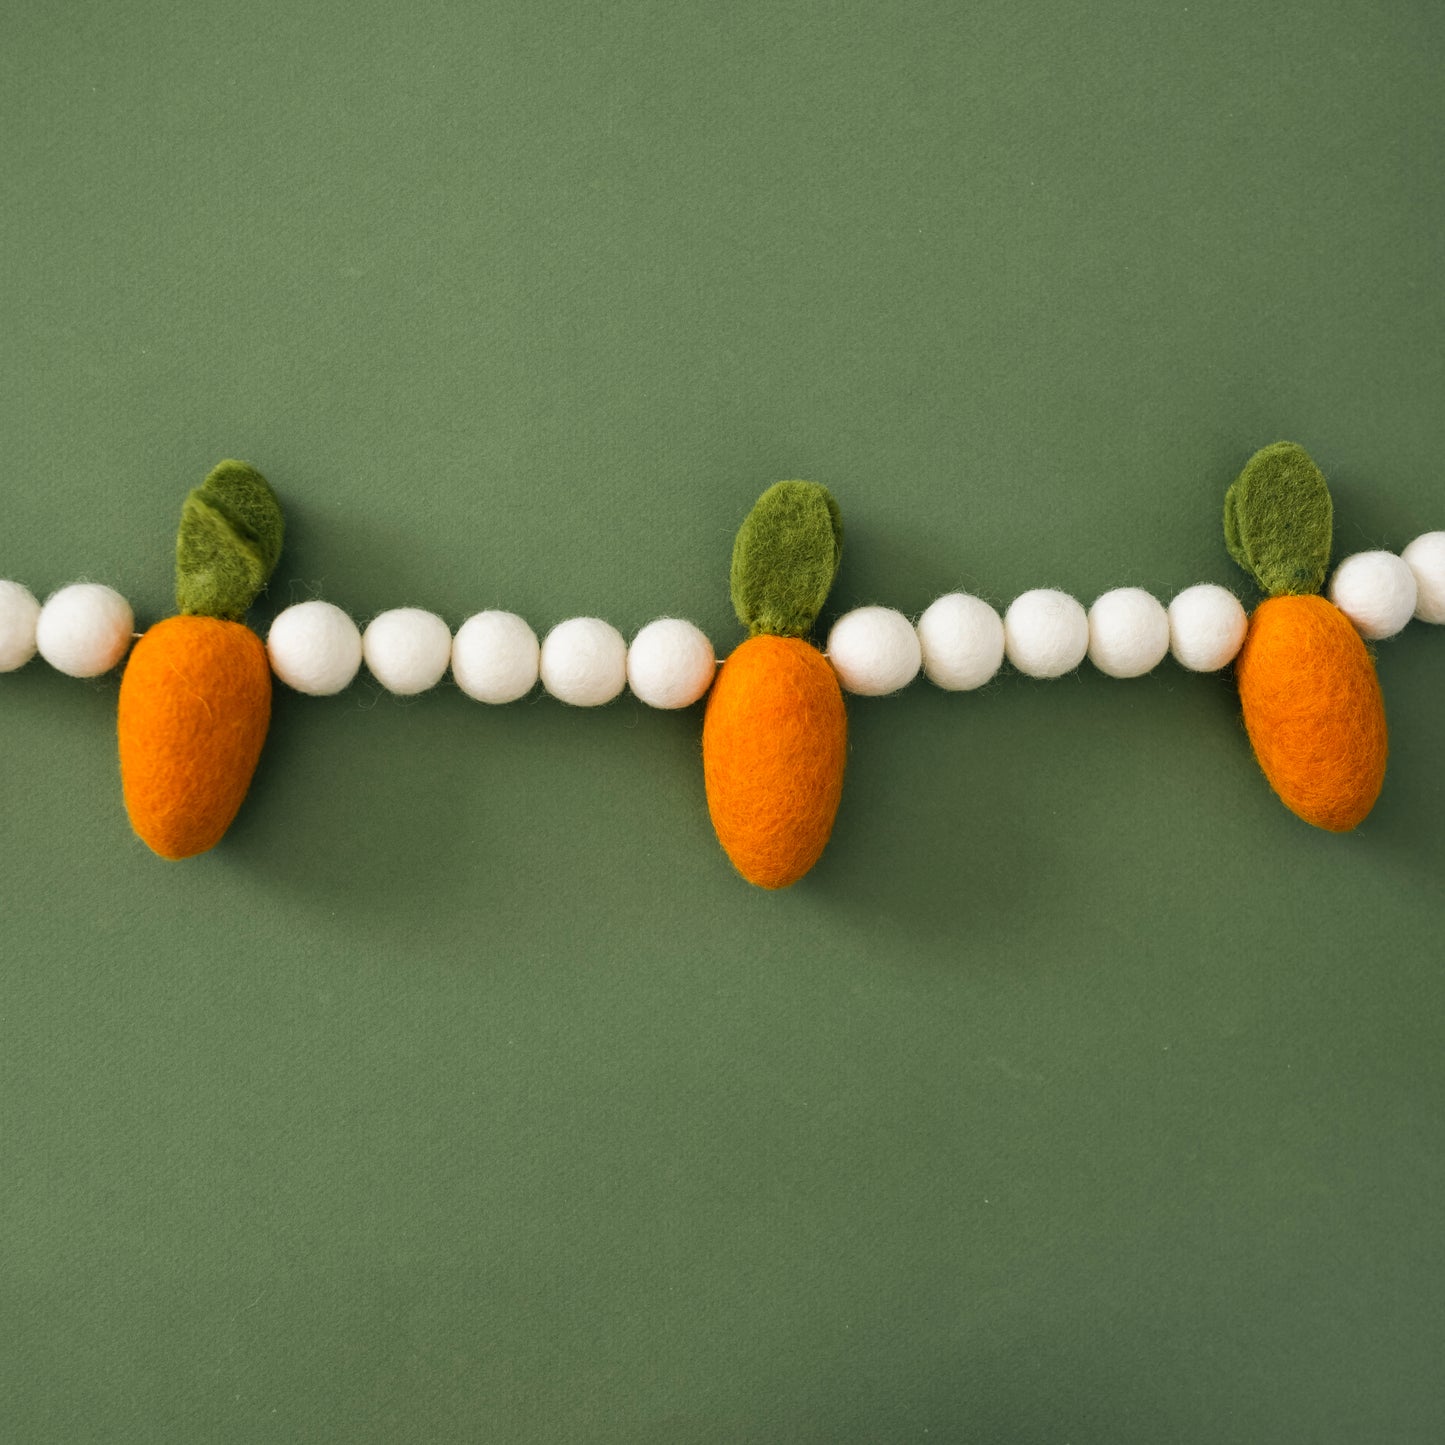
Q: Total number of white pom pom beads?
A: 14